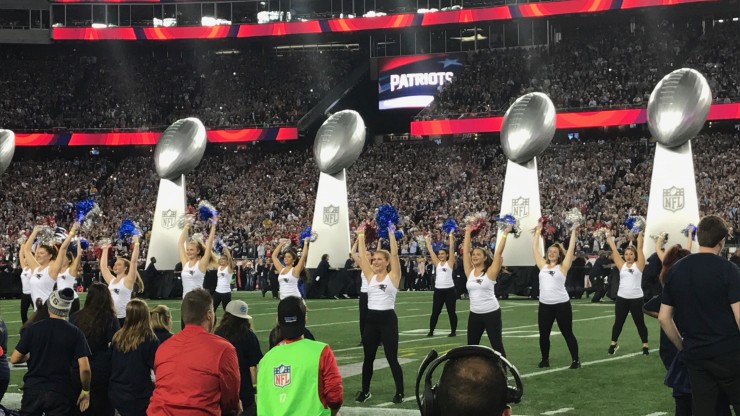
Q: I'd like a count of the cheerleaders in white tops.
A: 13